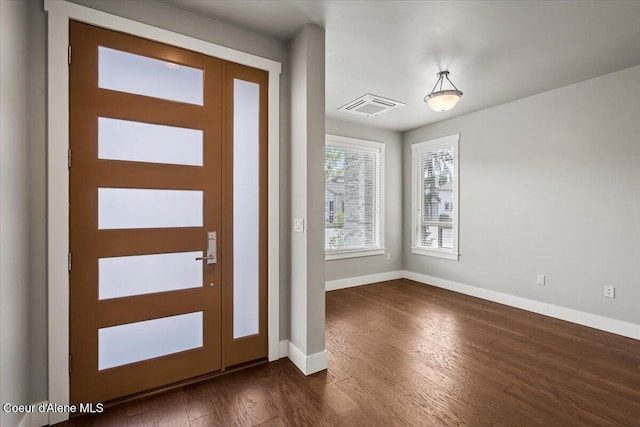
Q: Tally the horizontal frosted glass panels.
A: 5